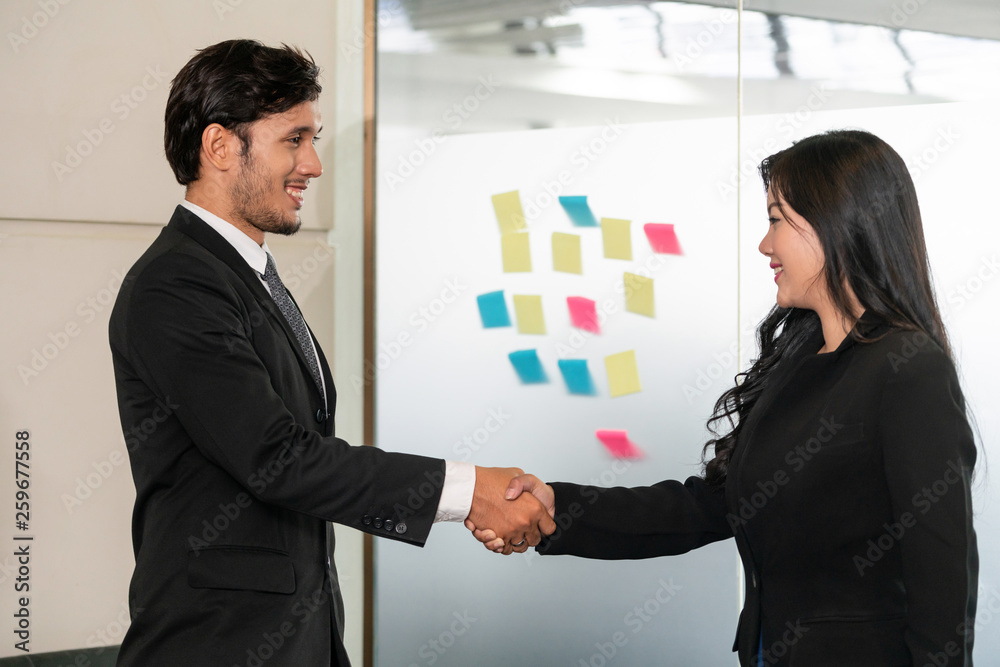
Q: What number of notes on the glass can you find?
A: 14